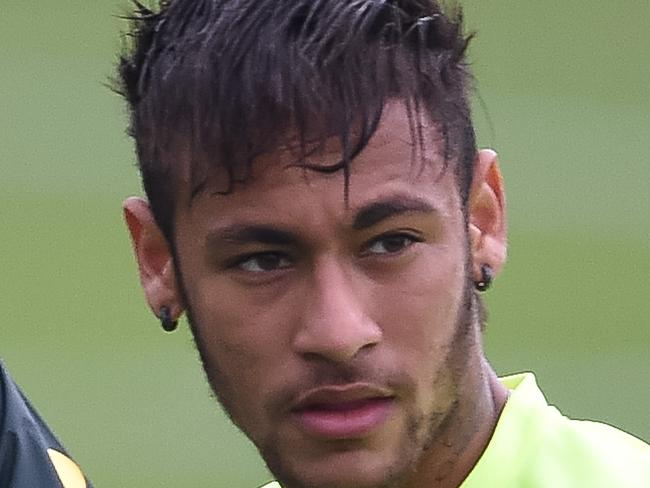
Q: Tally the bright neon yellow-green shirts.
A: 1